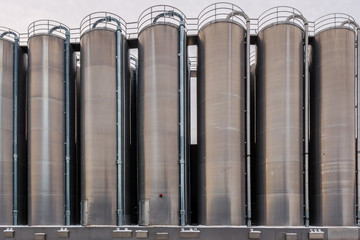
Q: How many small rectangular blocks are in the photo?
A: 10